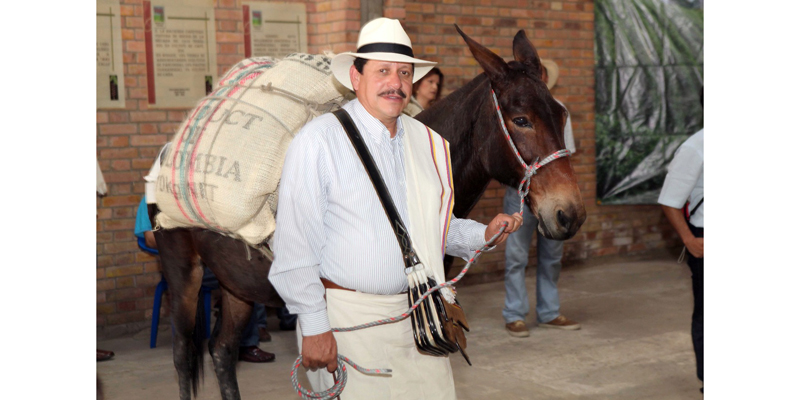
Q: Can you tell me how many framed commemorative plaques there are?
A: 3